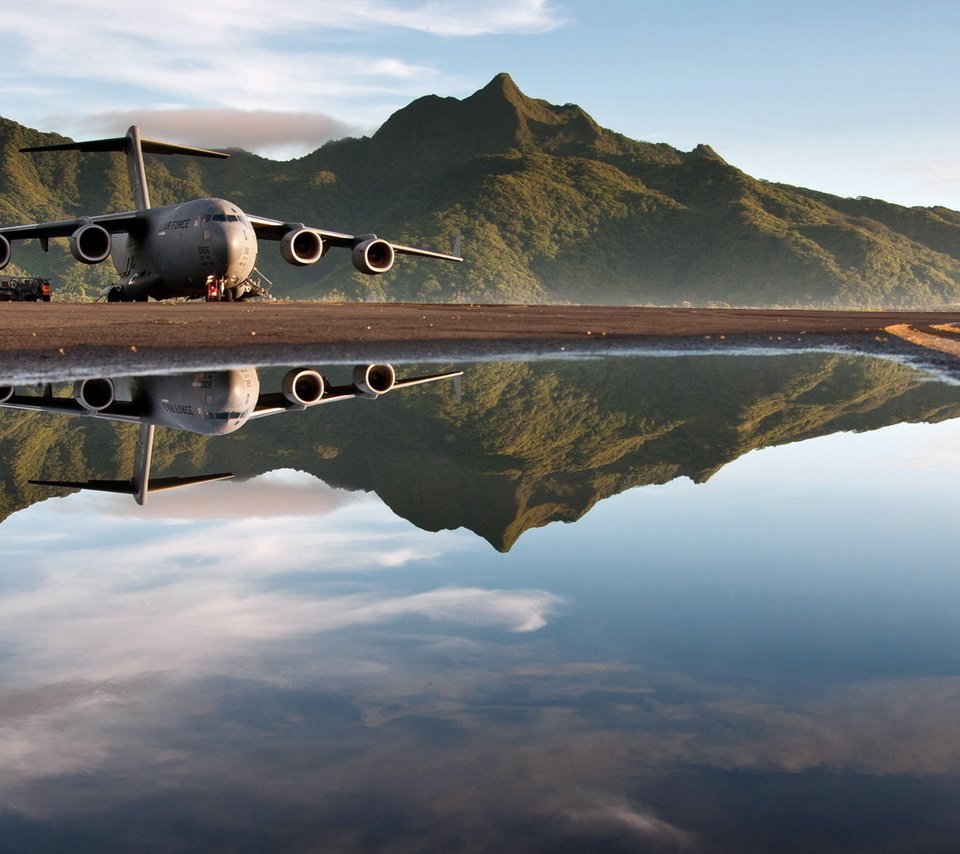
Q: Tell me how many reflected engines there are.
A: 4